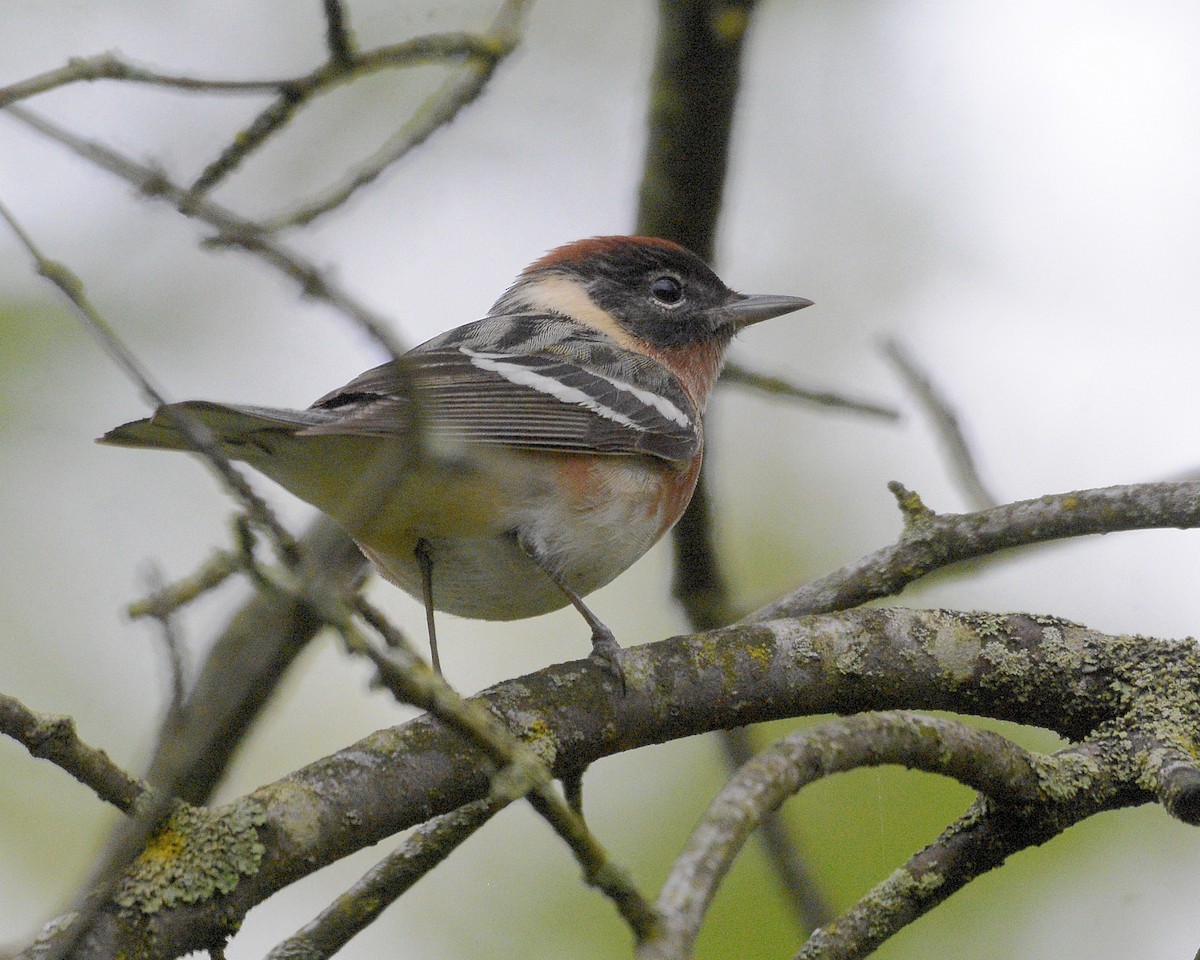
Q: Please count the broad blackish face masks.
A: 1